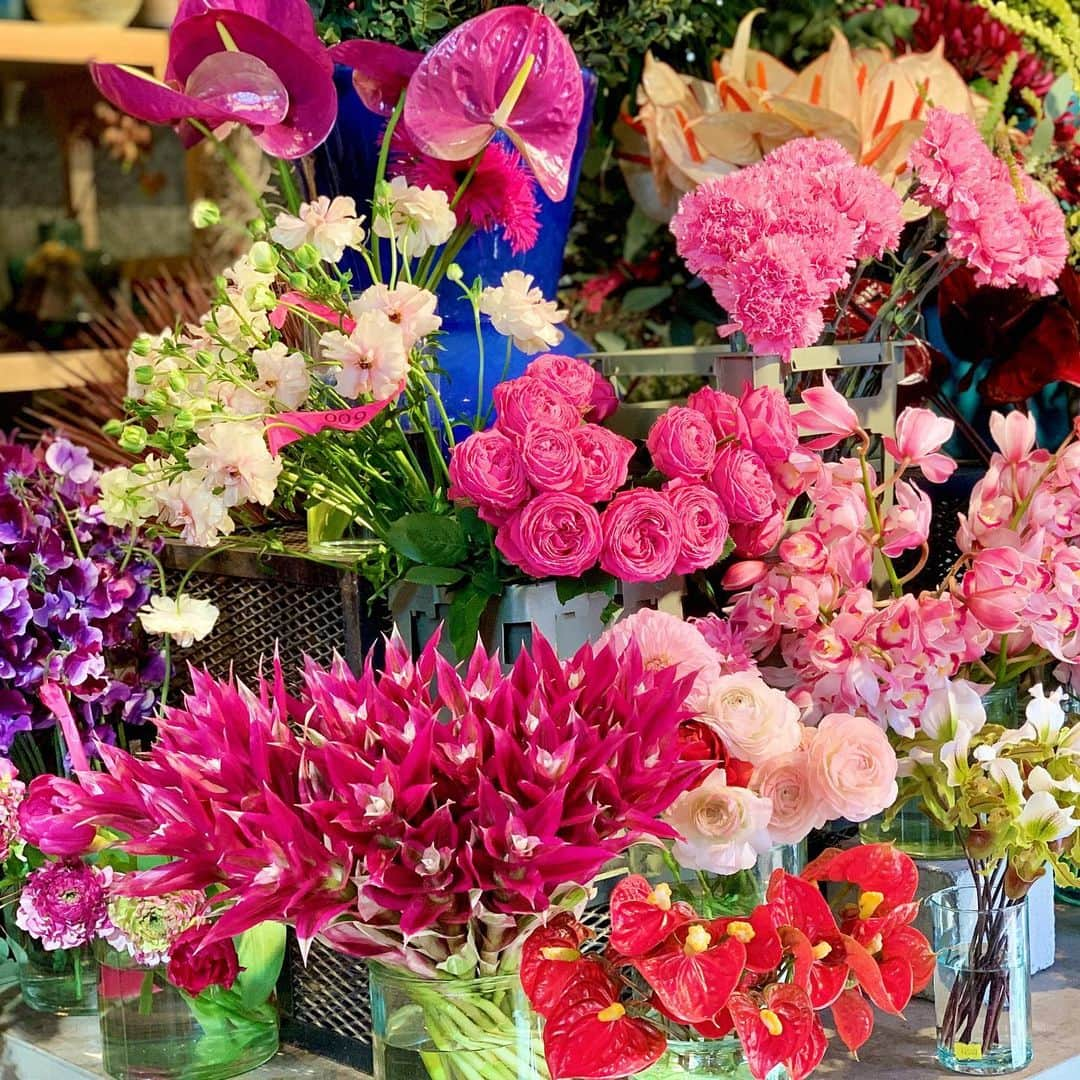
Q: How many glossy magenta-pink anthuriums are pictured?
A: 4